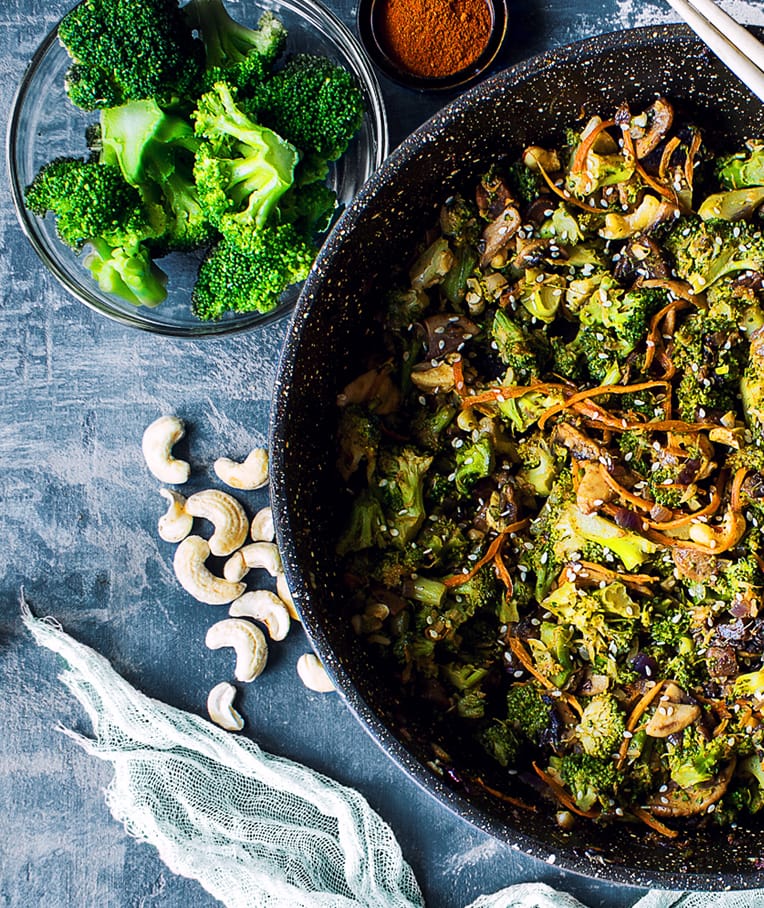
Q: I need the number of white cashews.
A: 12